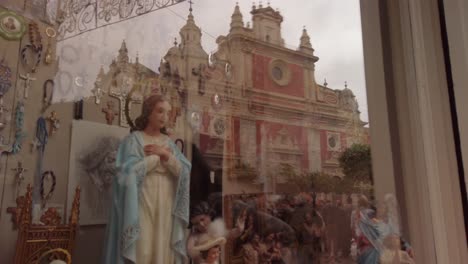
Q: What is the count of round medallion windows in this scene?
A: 3